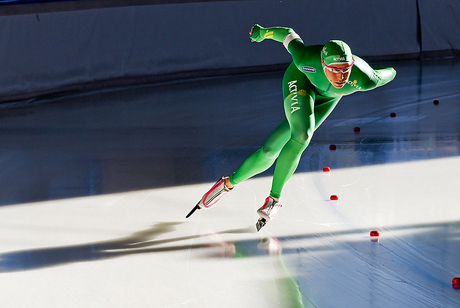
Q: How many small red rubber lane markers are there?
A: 8